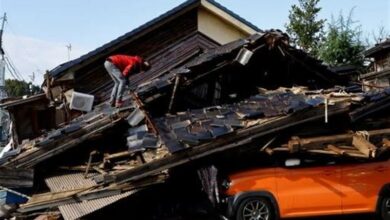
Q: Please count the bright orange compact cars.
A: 1